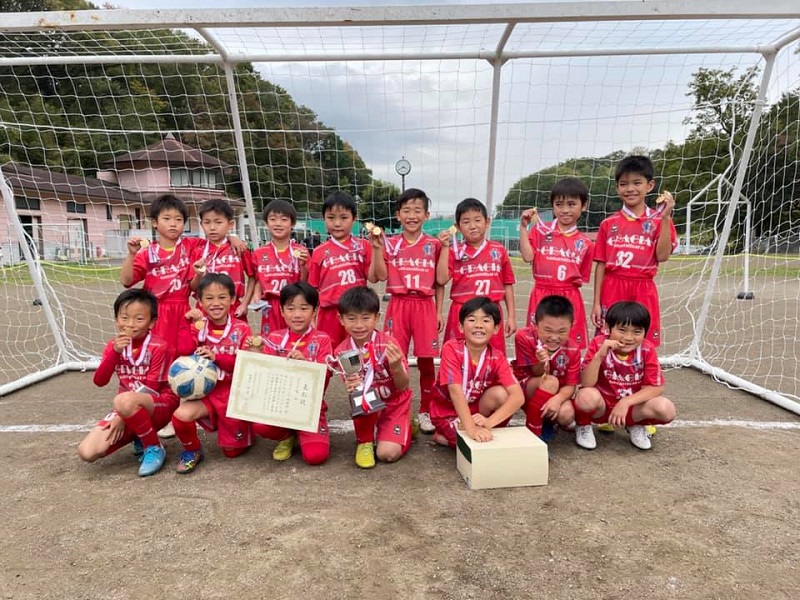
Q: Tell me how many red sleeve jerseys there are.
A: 15